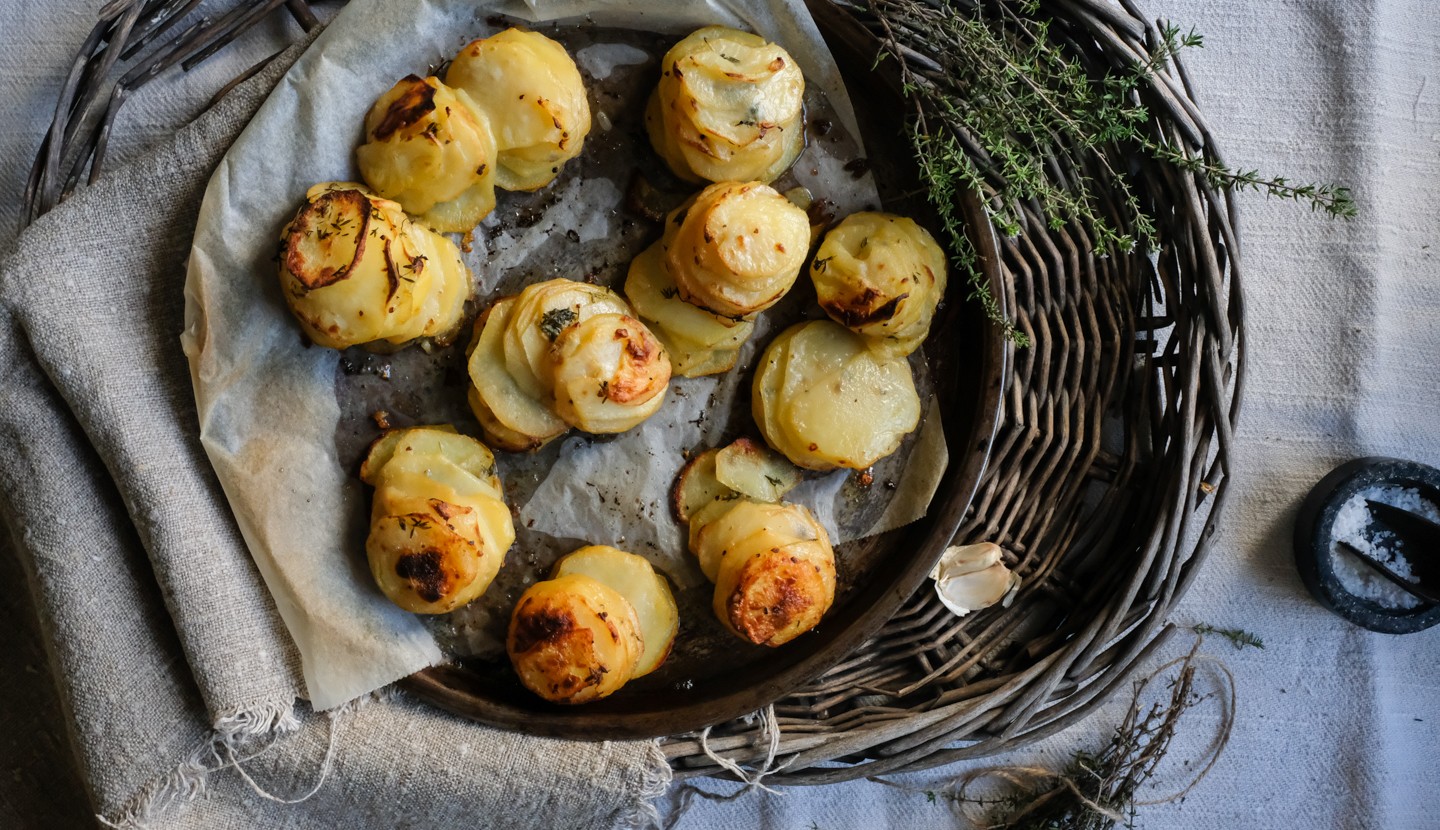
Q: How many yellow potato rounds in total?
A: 11